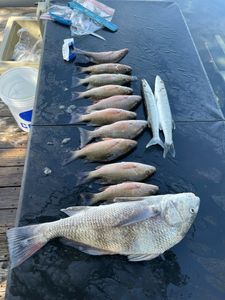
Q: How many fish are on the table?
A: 13